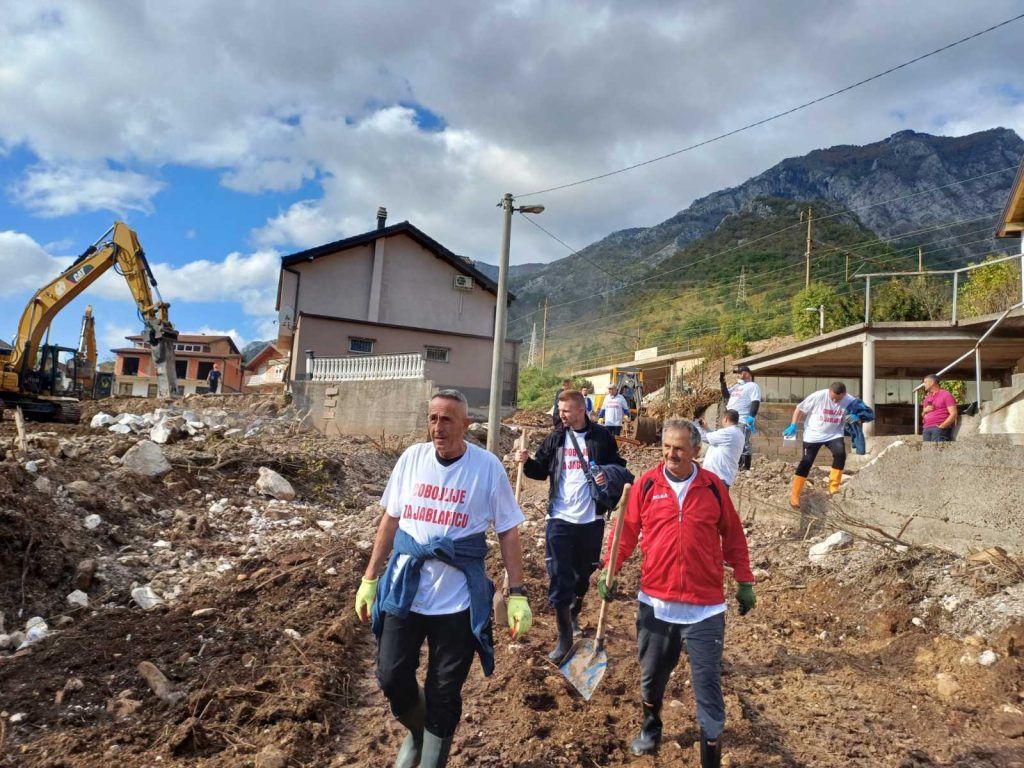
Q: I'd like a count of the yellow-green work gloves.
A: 2